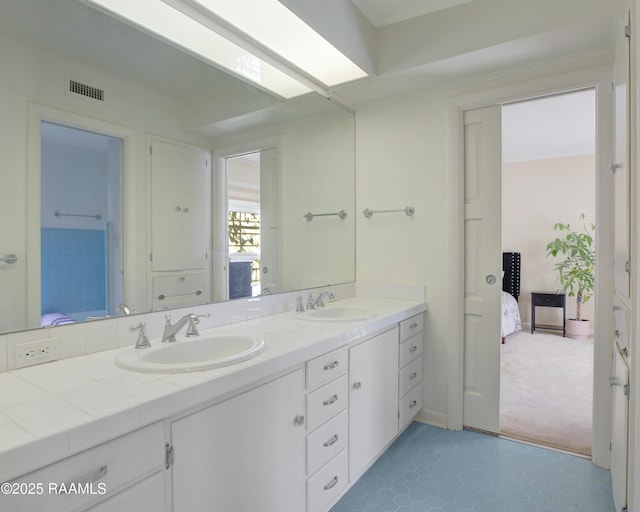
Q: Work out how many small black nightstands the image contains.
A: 1